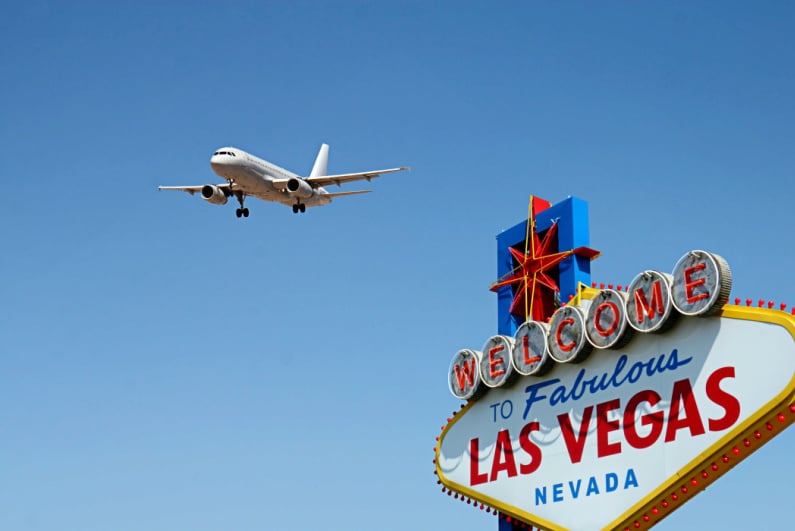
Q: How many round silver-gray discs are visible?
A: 7